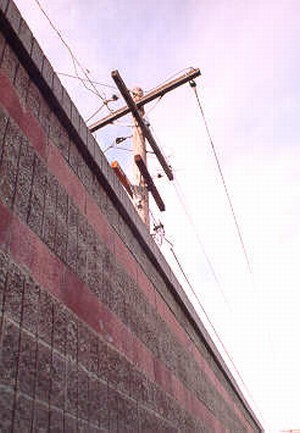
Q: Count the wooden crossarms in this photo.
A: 4